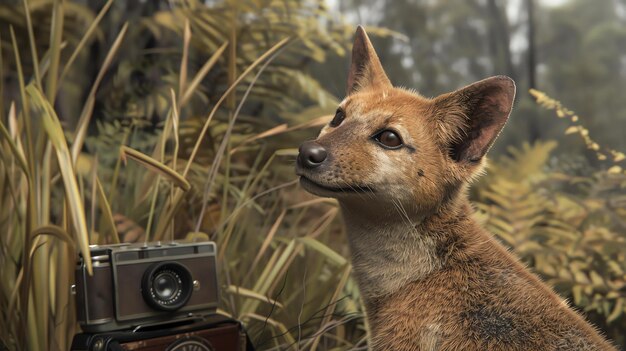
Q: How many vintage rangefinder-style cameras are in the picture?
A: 1